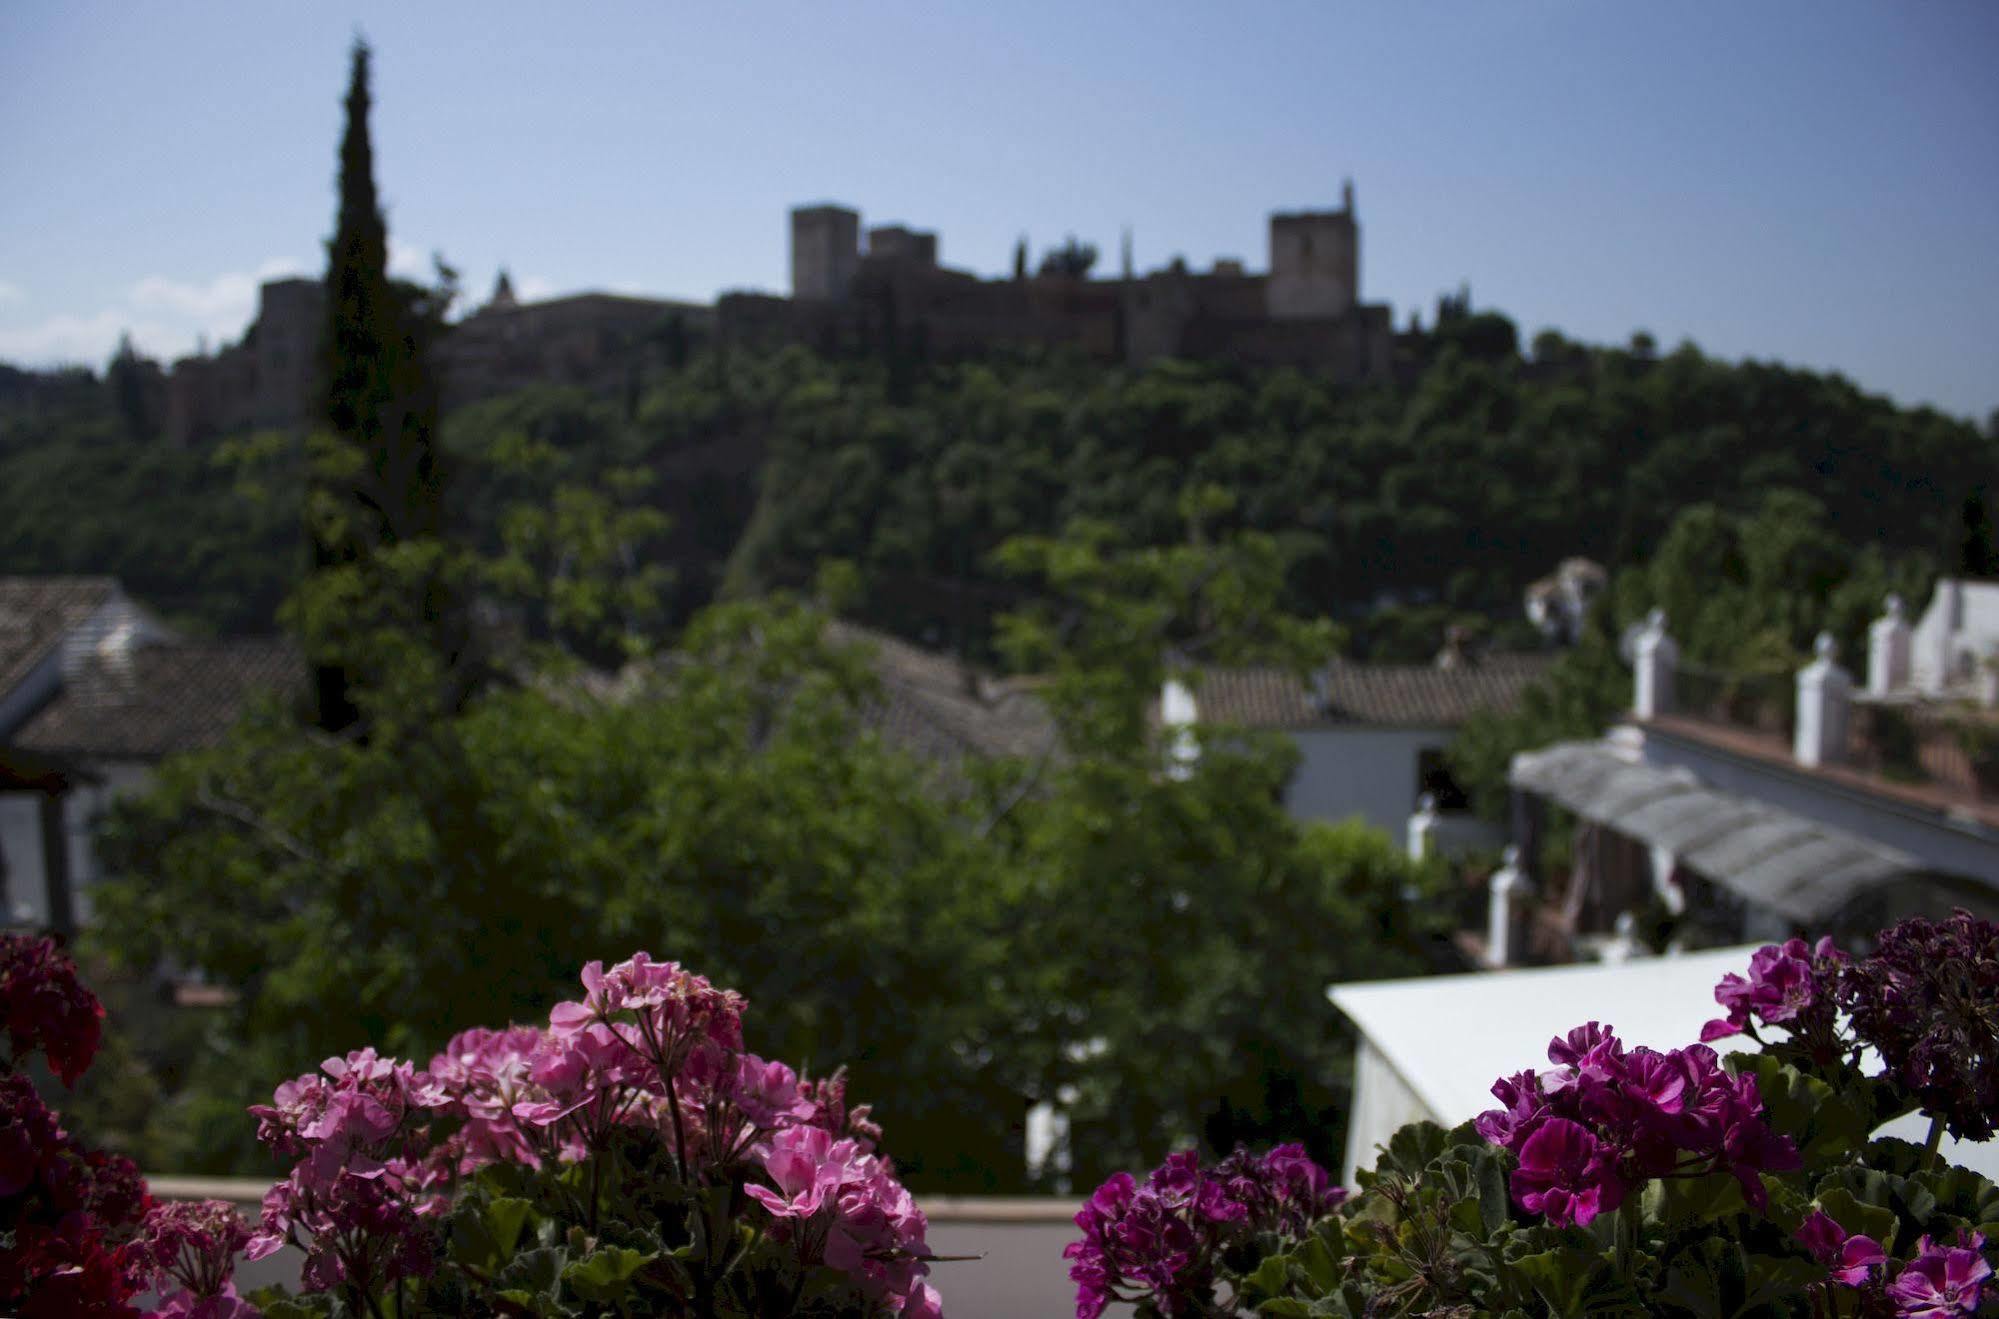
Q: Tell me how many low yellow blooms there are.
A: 0